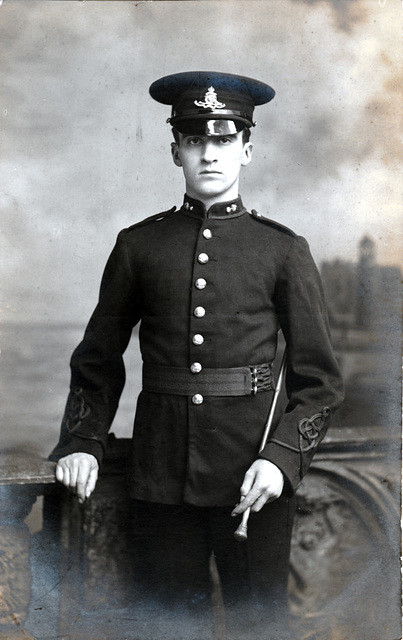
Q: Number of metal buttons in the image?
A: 7